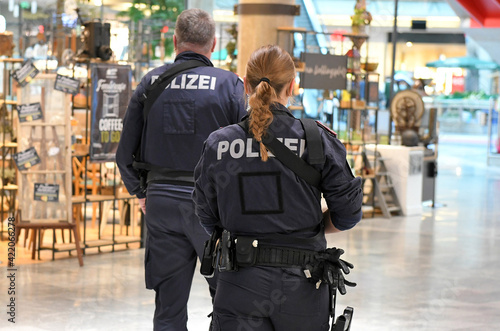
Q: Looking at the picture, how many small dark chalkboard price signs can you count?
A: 5